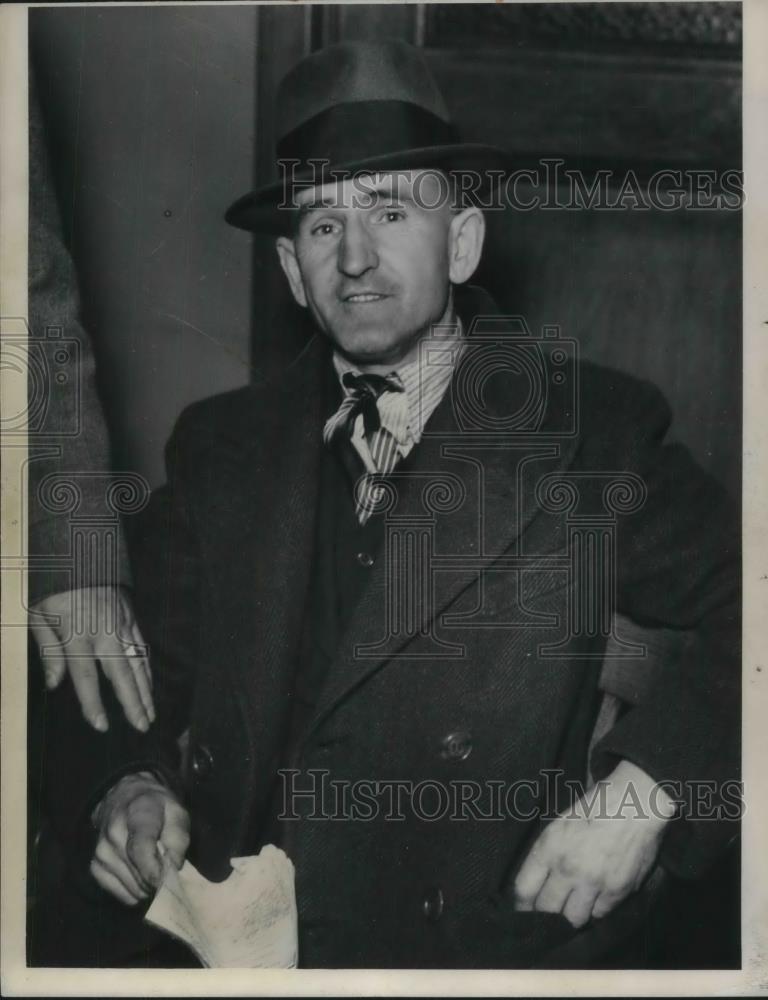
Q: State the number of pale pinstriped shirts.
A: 1